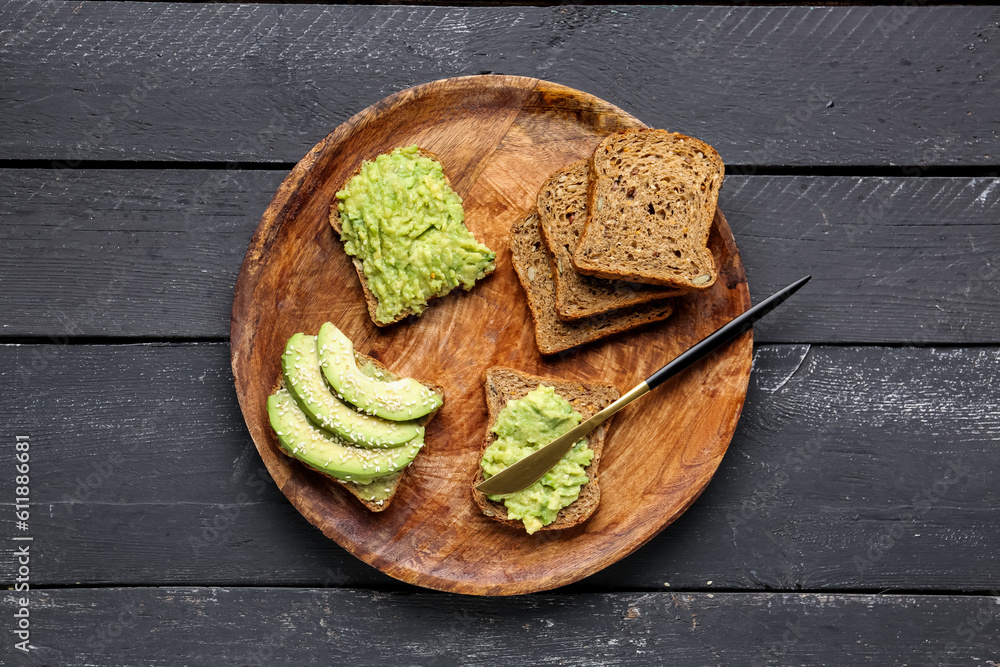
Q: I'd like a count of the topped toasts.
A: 3